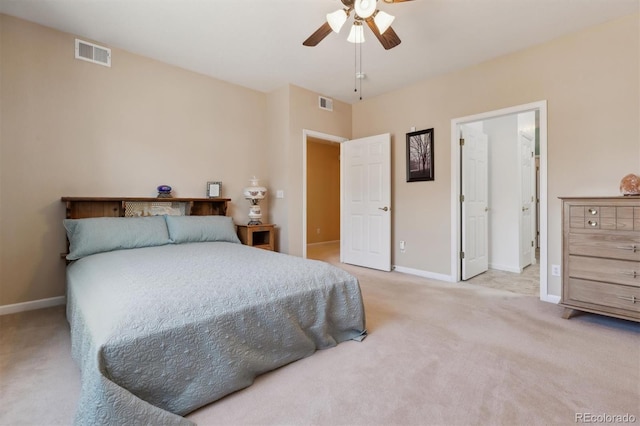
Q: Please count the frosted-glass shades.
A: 4